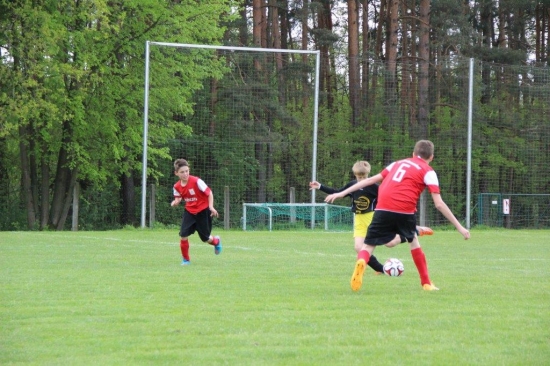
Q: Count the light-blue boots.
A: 2